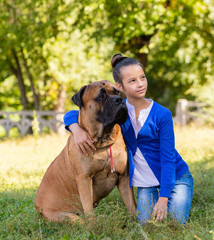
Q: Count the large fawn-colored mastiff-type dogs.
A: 1